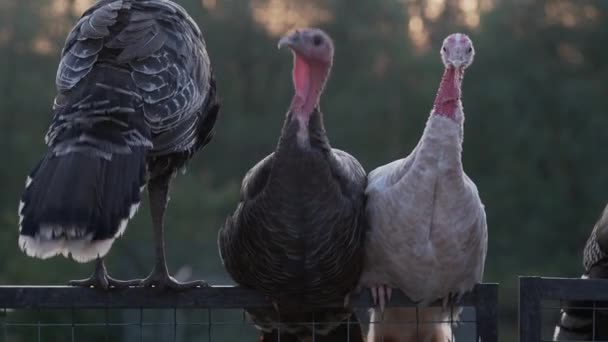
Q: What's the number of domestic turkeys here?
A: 4